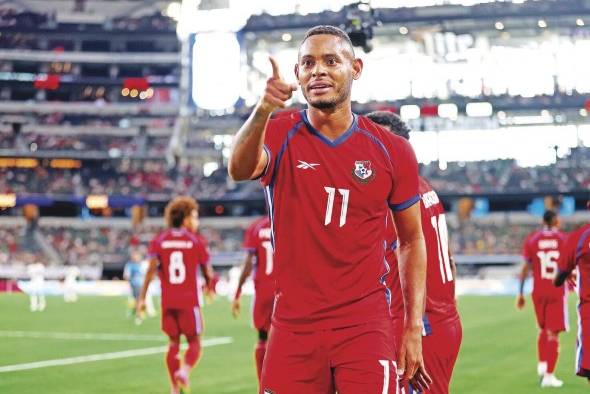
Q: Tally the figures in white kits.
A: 2